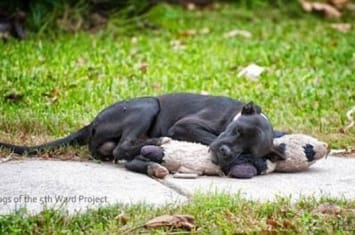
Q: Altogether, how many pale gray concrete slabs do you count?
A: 2